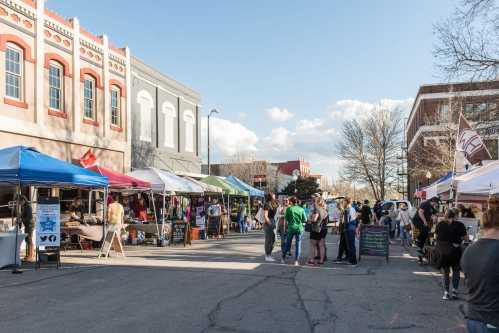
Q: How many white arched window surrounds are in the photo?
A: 3